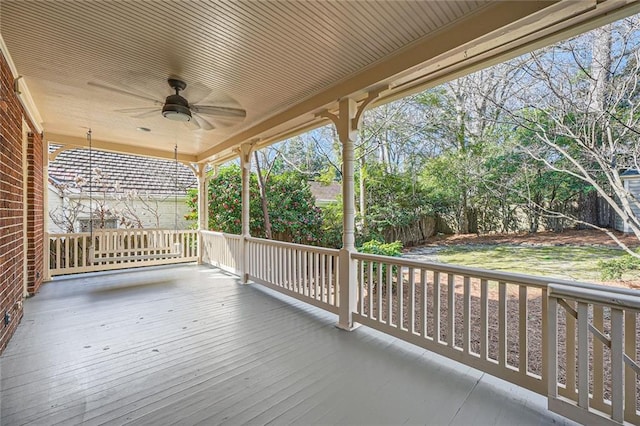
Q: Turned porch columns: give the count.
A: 3